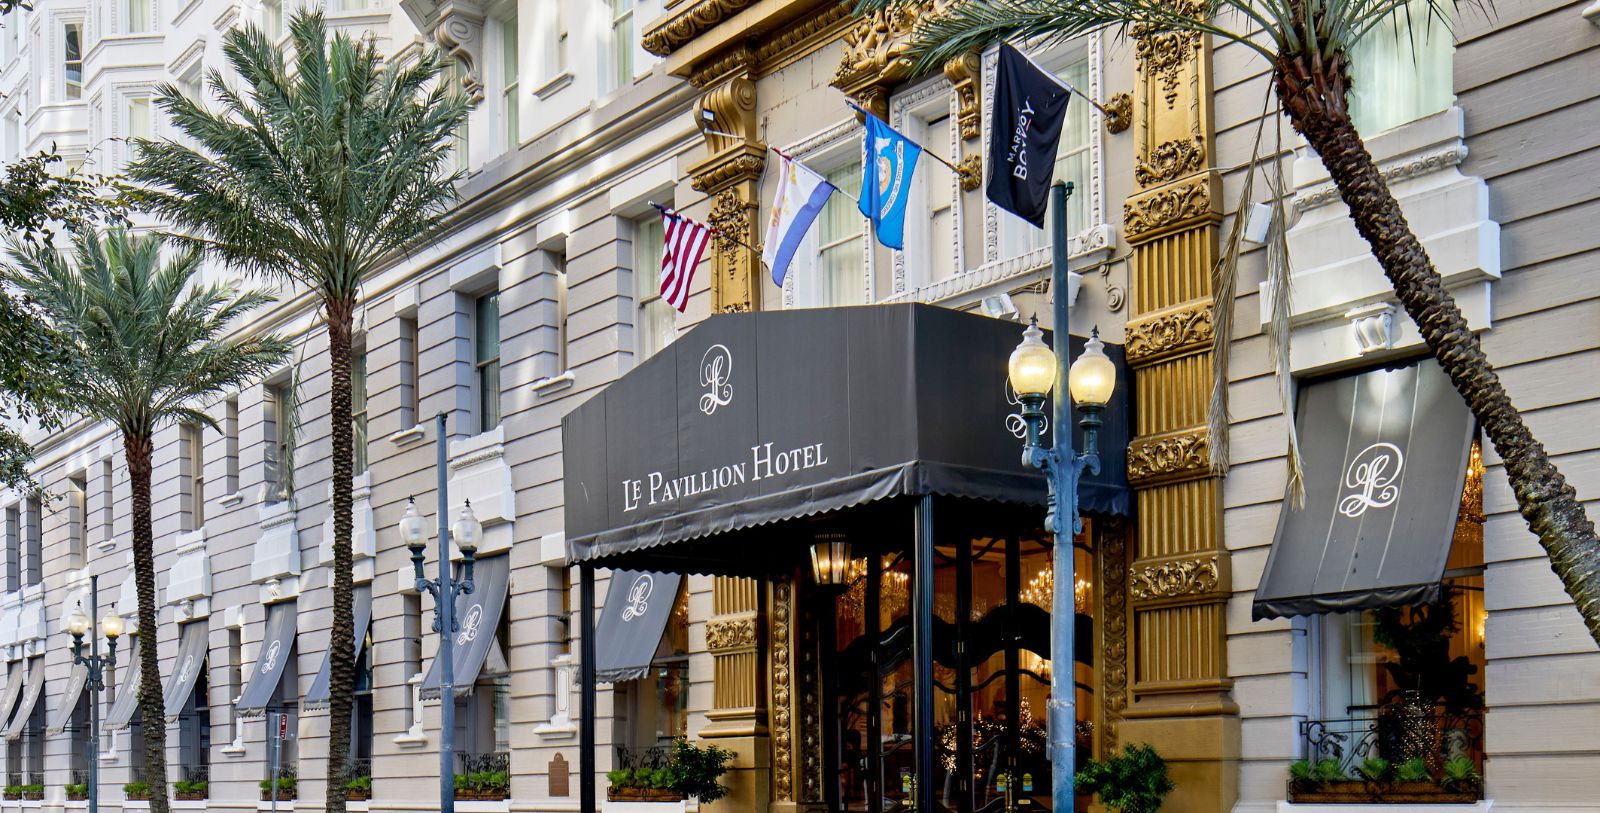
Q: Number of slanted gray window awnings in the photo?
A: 10